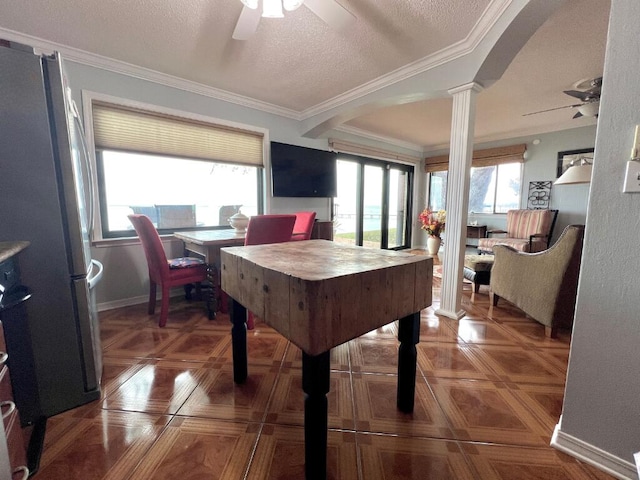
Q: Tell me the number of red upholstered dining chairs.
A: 3